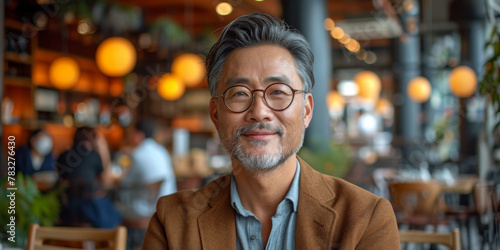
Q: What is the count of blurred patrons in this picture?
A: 3